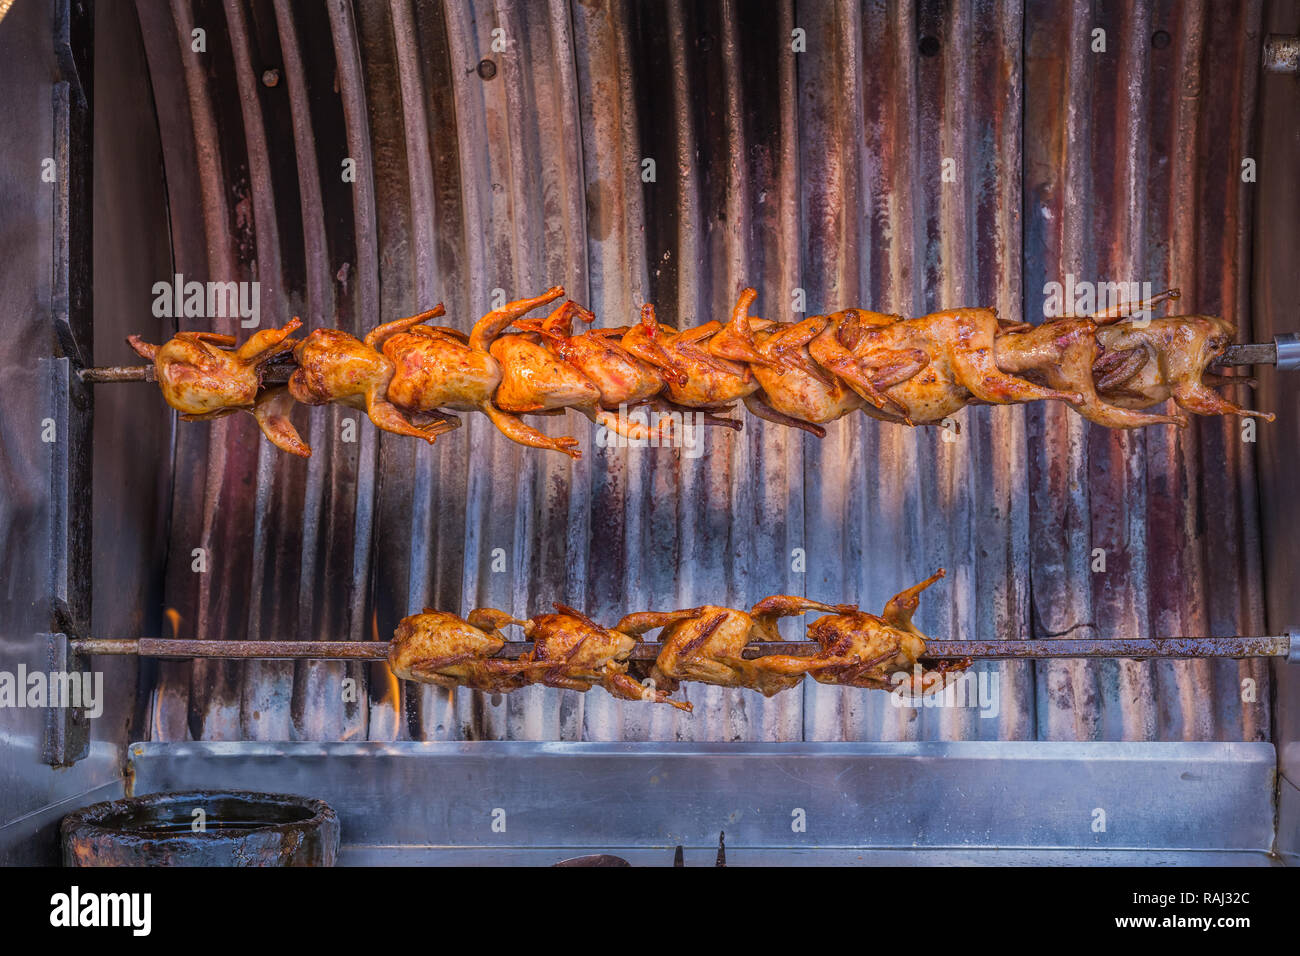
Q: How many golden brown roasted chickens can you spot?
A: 14